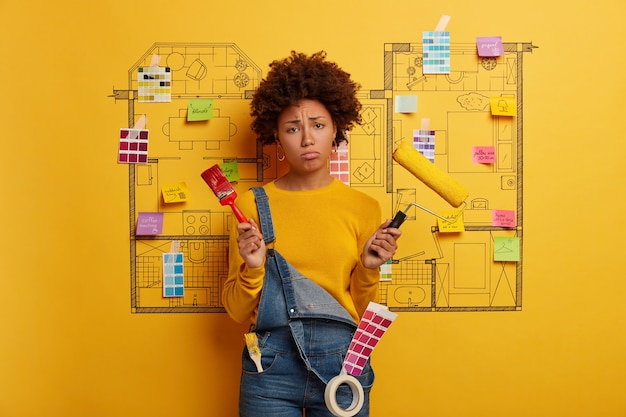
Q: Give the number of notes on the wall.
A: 11